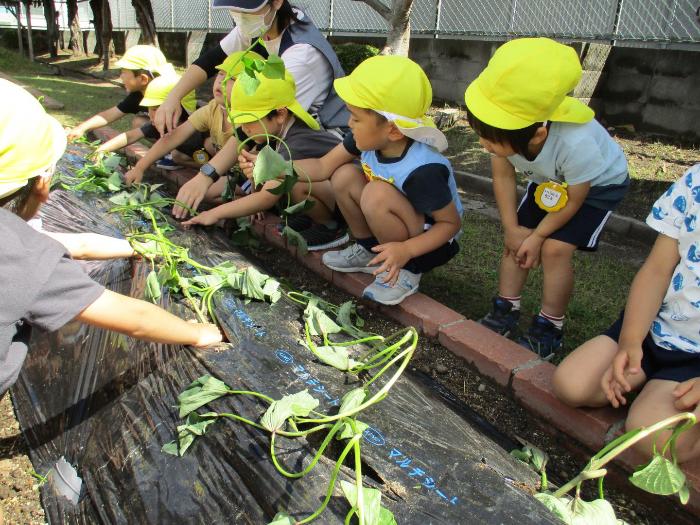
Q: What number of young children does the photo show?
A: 8